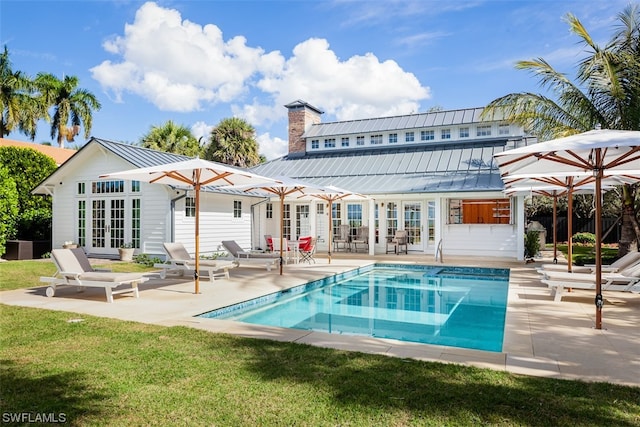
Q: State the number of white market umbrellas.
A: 6